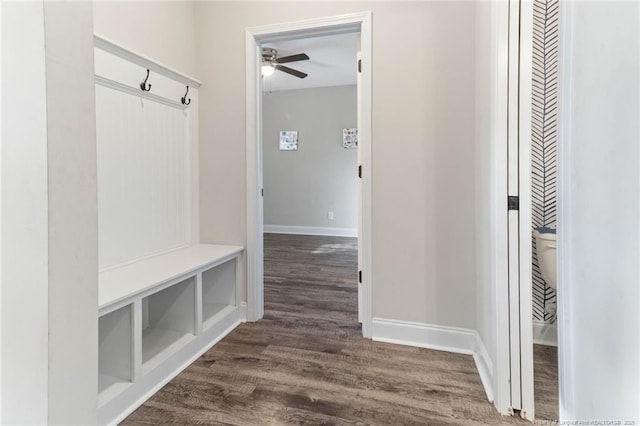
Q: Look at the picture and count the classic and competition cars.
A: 0